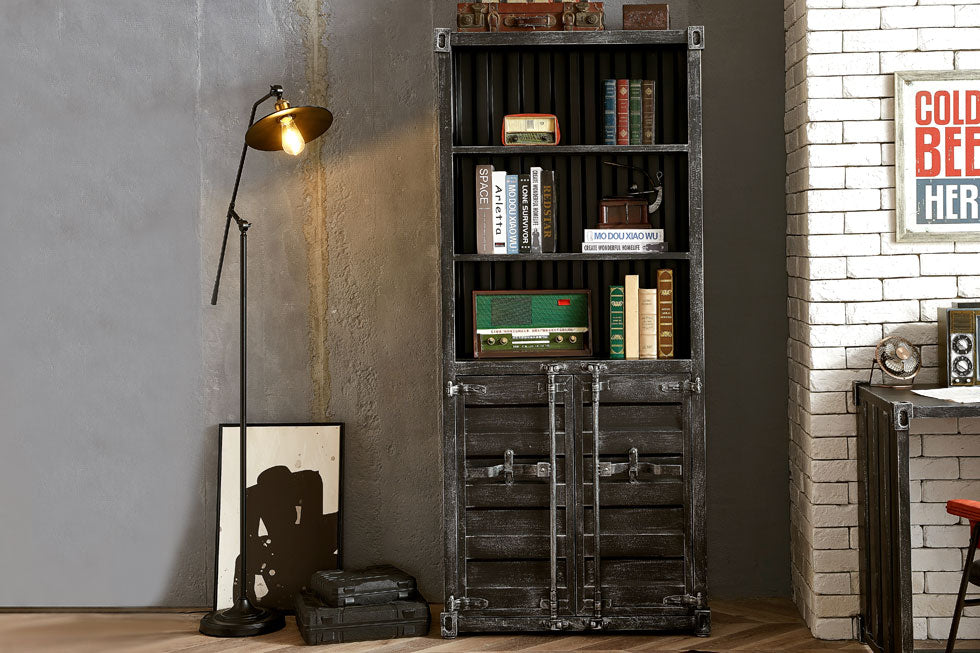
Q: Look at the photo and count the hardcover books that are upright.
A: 14